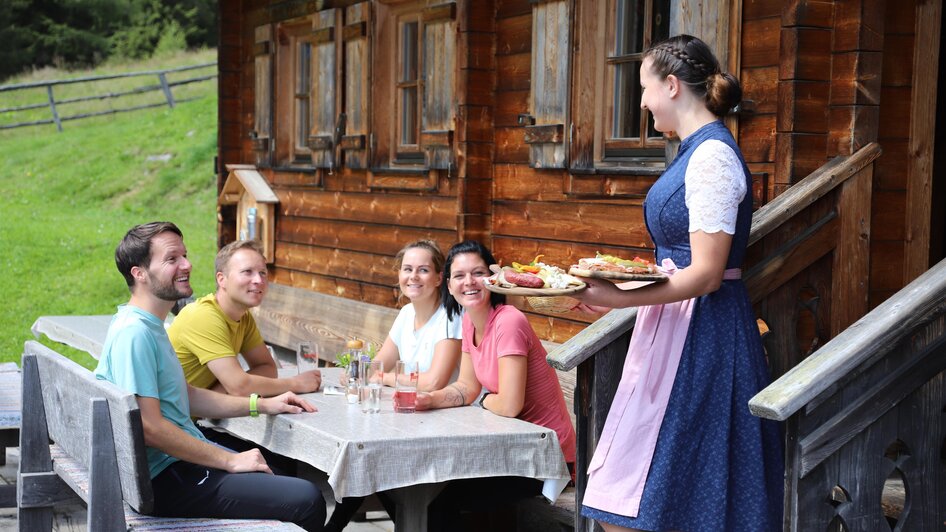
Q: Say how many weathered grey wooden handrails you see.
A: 2